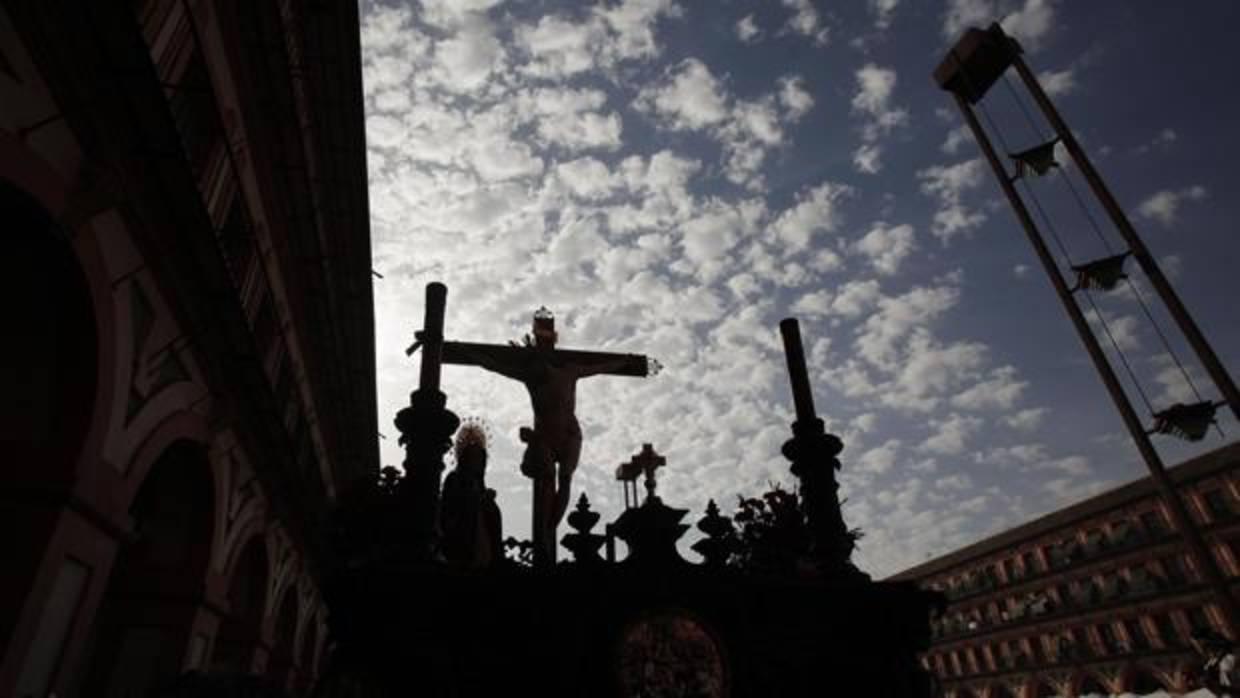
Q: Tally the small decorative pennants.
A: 3